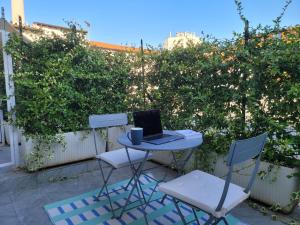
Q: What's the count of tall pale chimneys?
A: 1